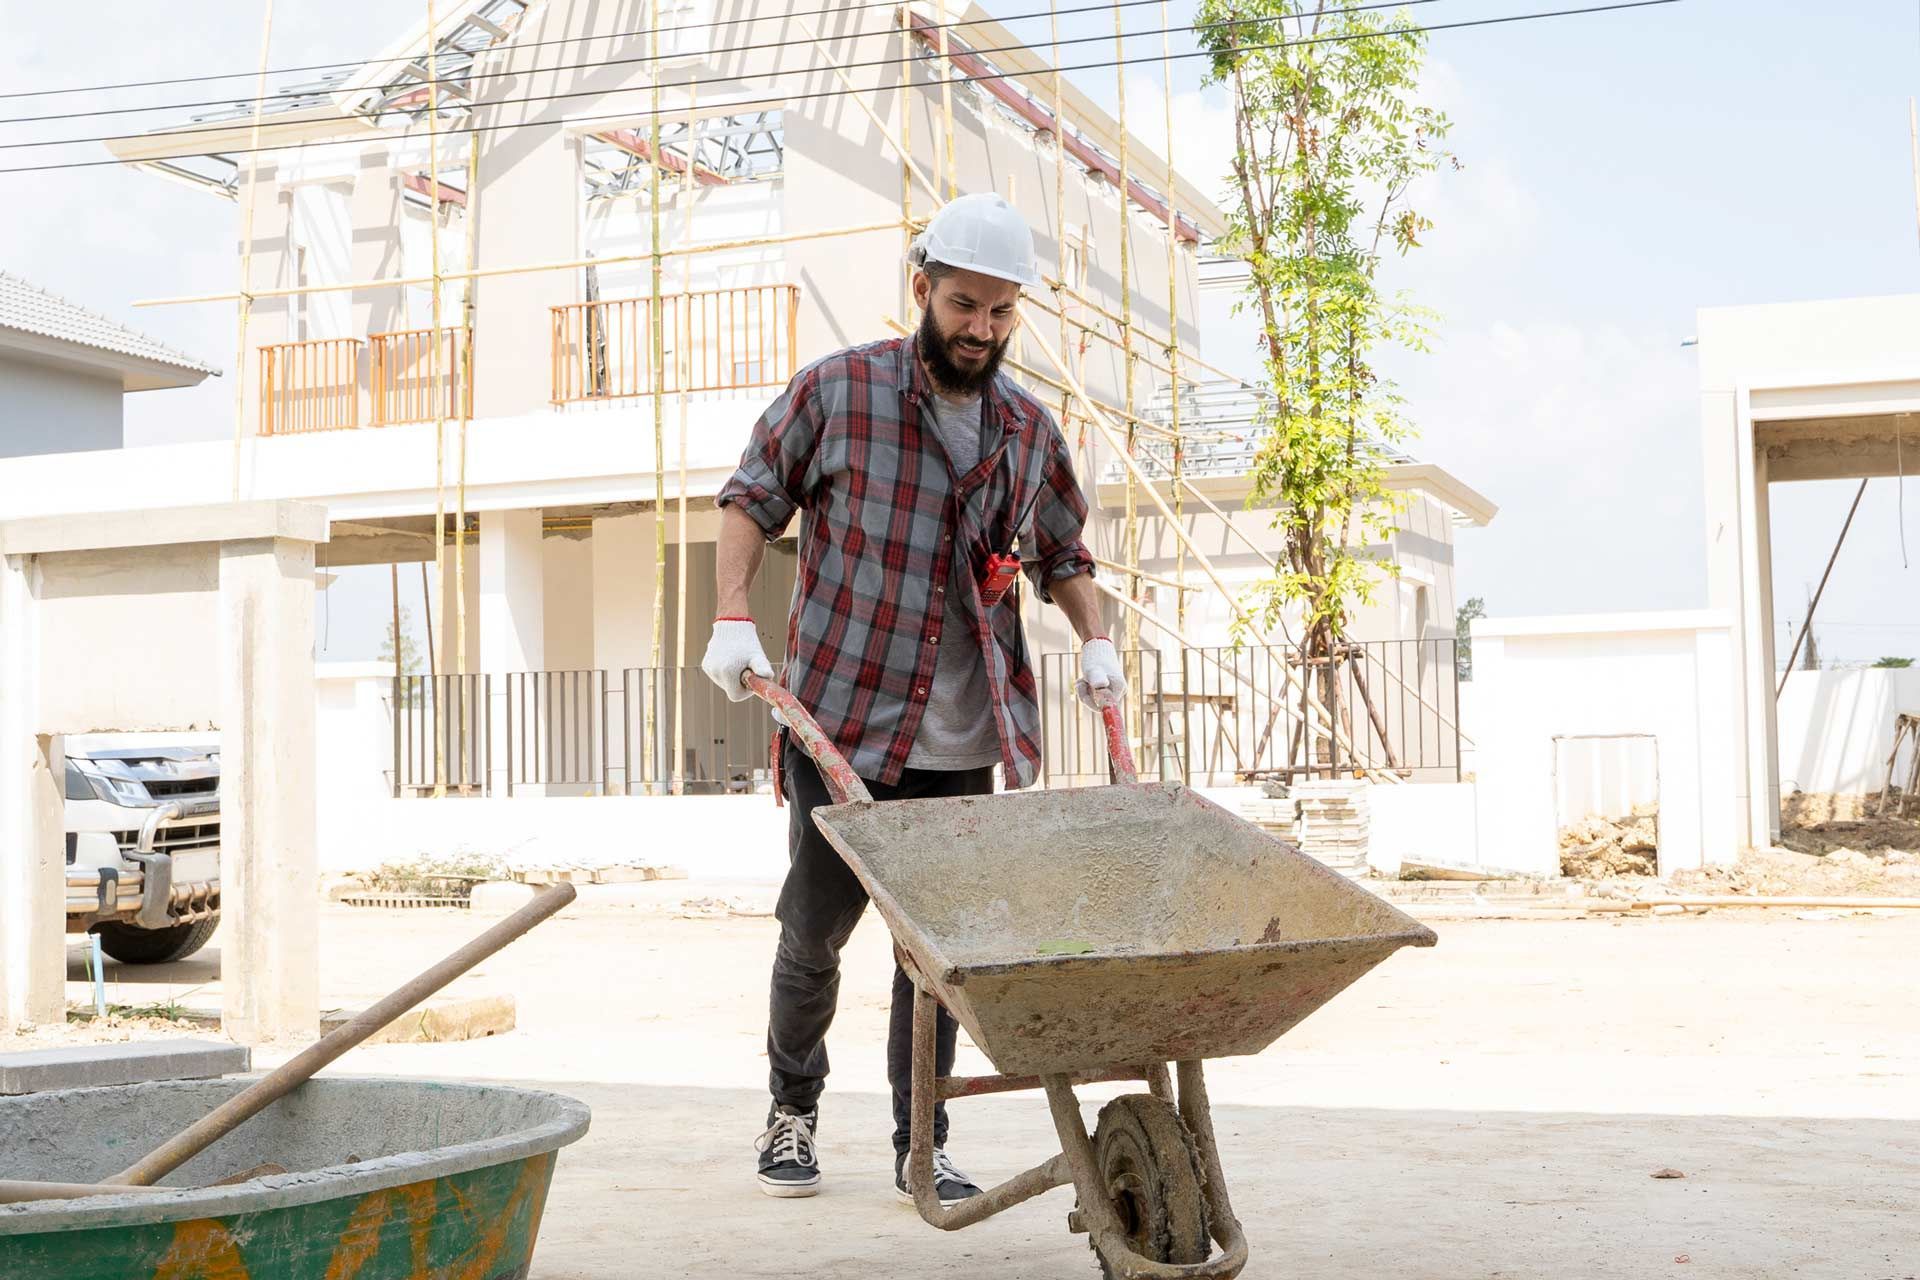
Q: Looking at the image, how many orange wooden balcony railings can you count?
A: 3